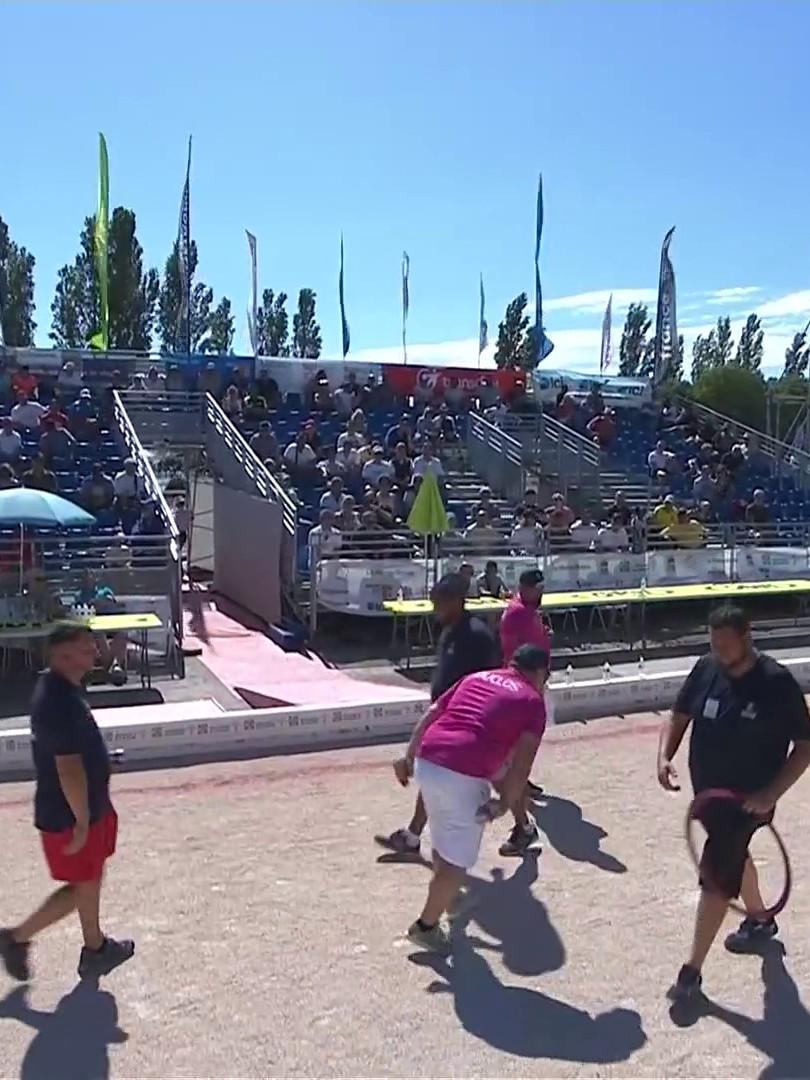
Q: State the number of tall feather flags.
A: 9